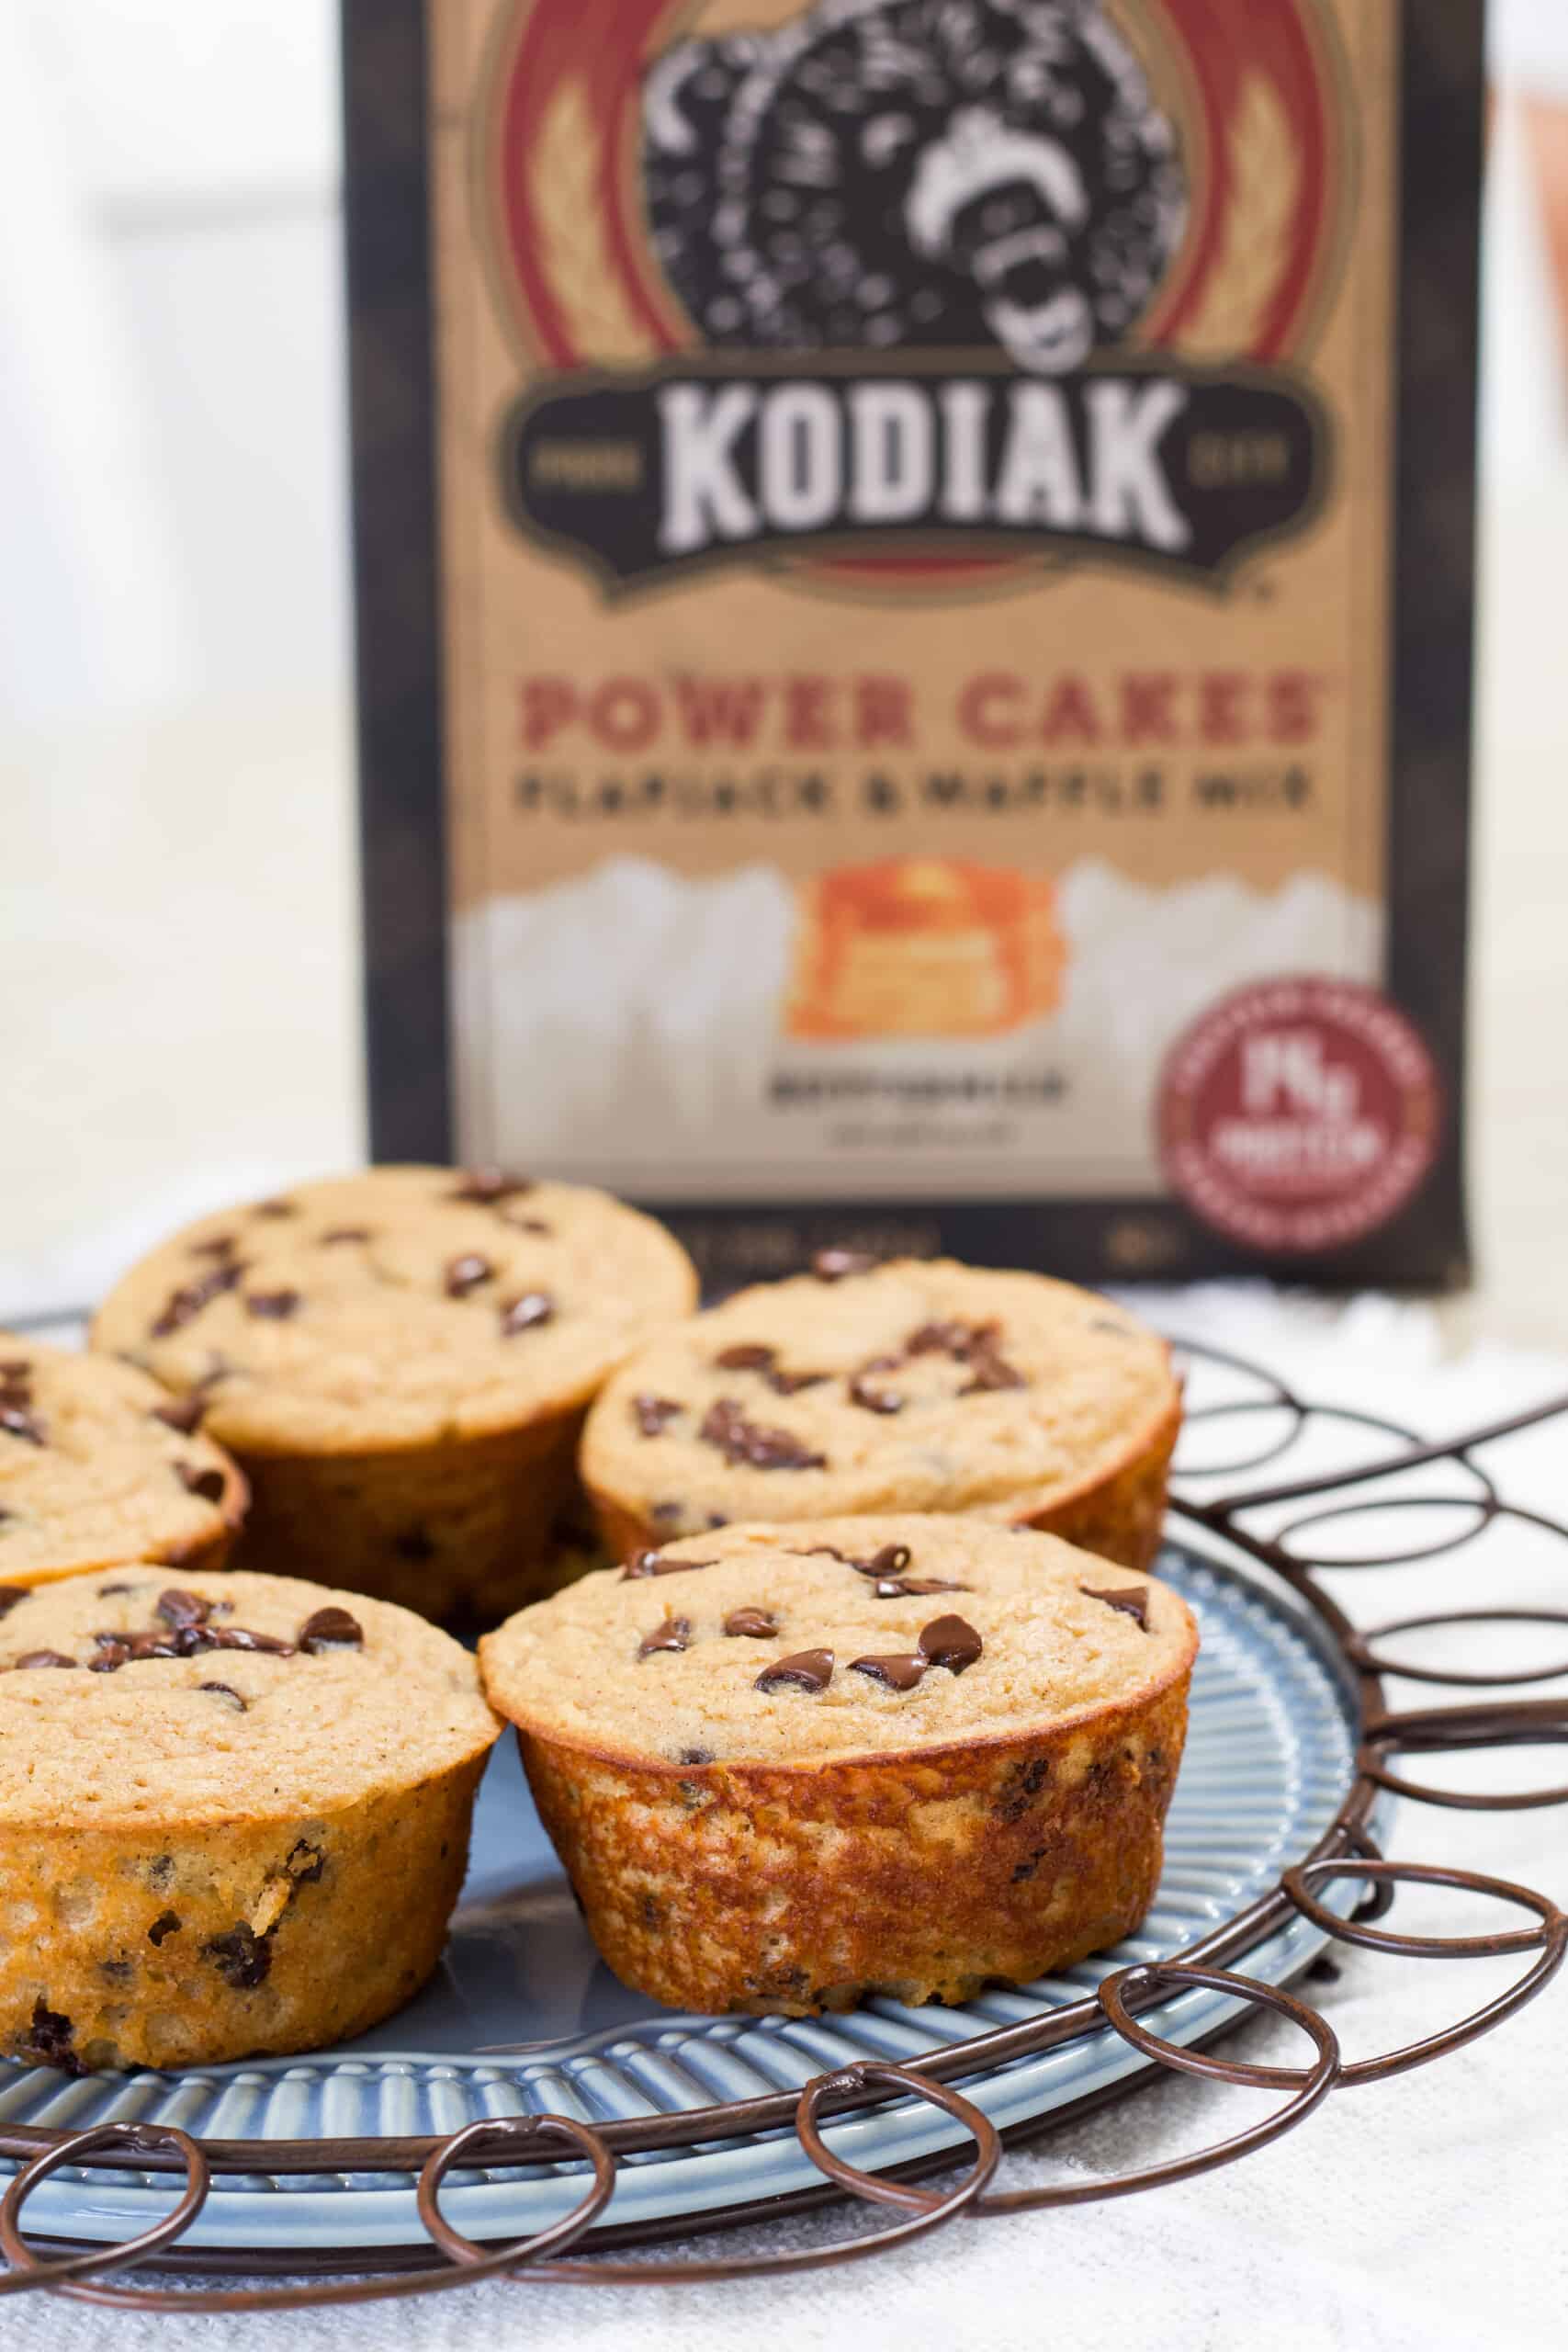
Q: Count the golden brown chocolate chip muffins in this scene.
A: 5